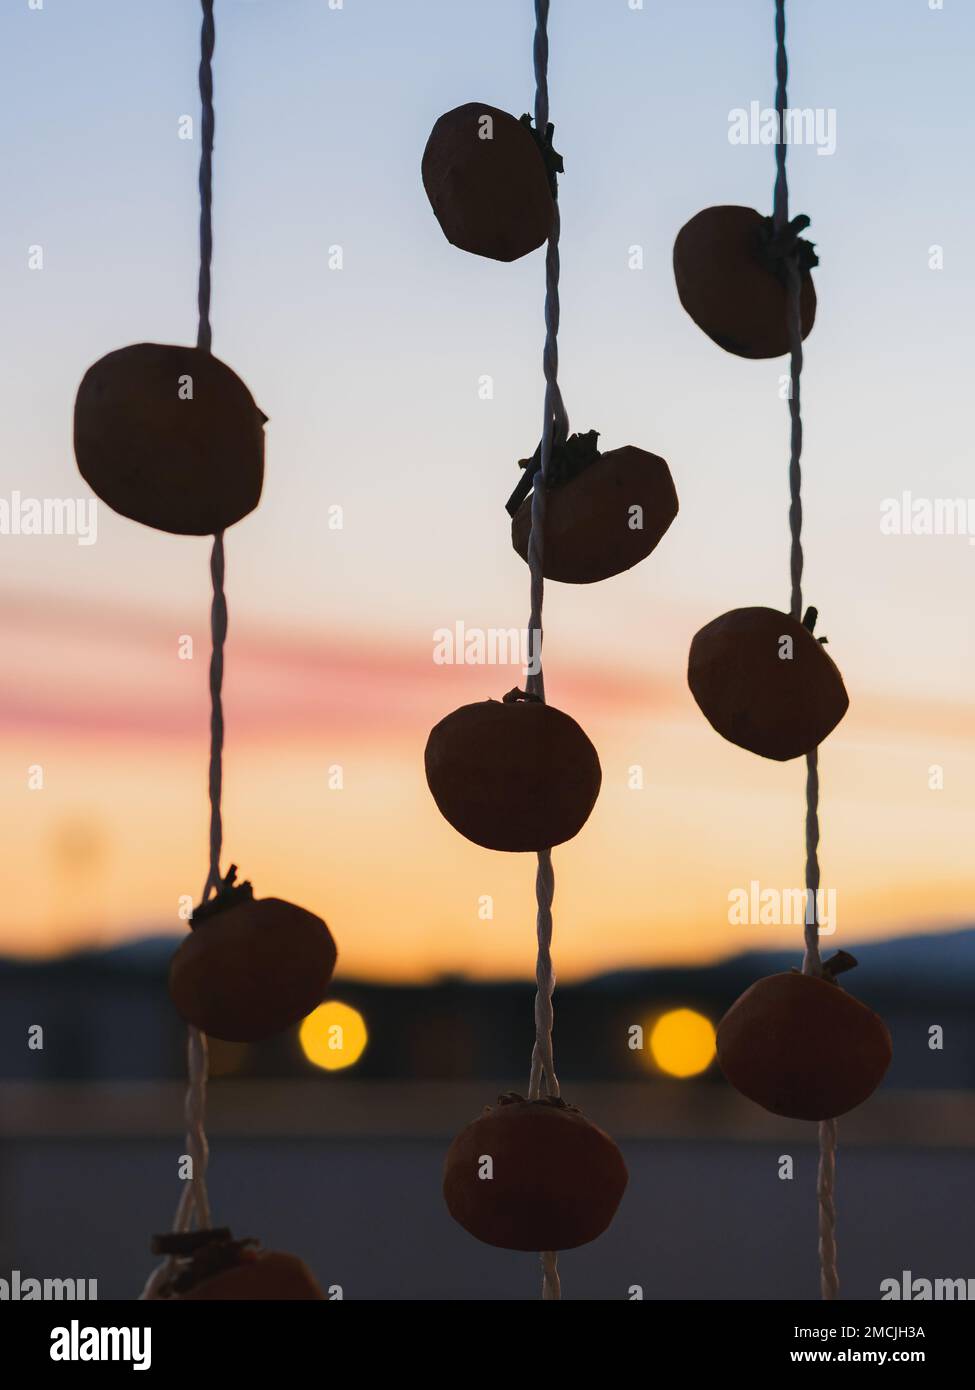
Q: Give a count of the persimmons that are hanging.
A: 10